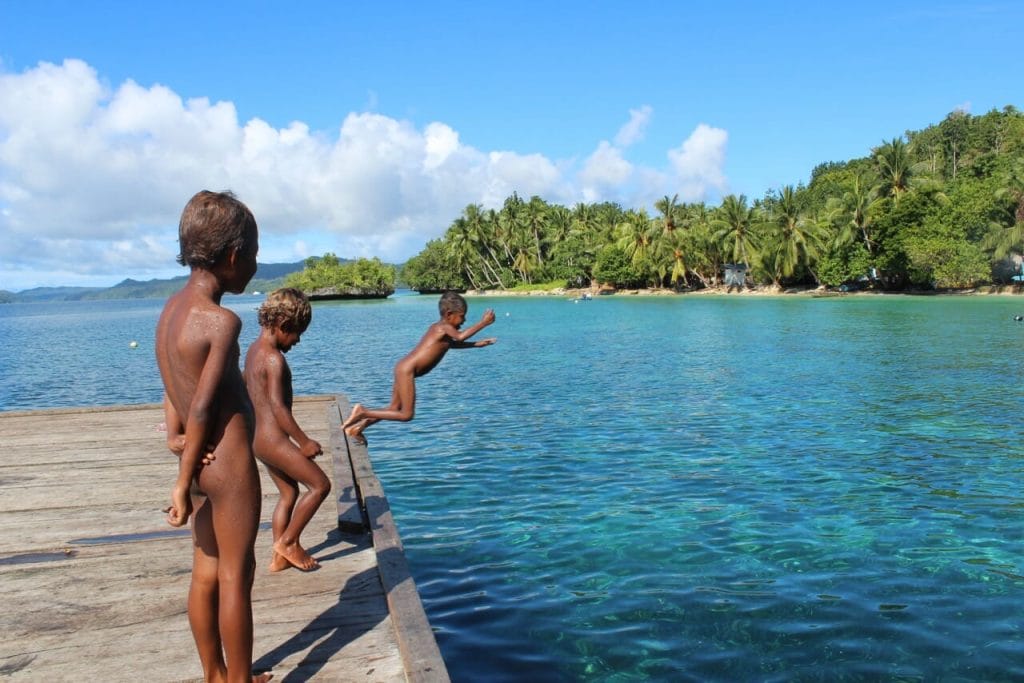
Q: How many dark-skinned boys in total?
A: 3